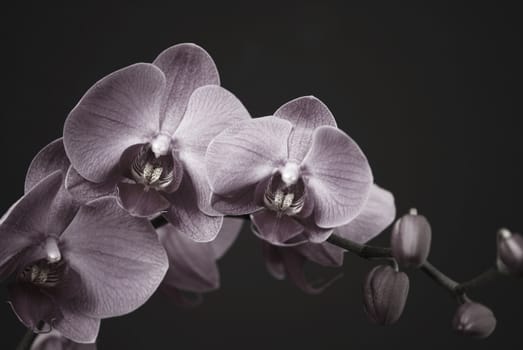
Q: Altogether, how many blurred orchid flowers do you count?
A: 2